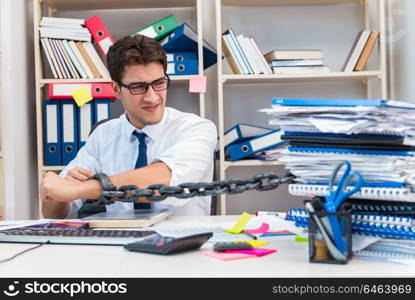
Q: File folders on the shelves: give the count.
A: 12